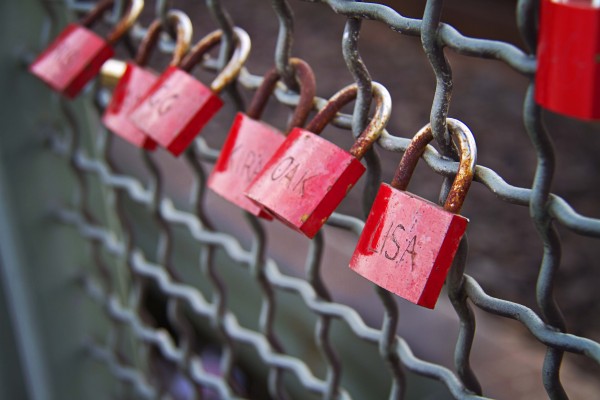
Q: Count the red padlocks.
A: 7